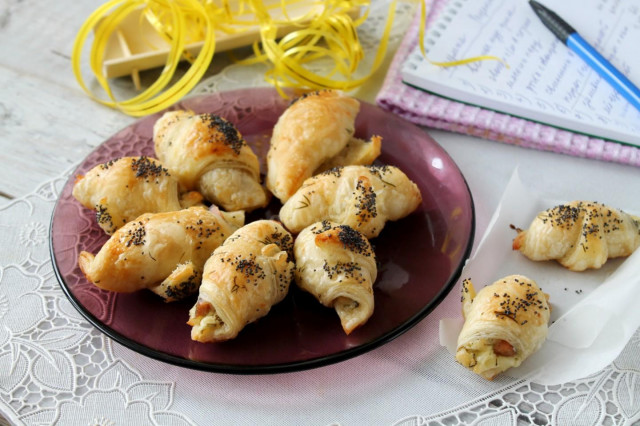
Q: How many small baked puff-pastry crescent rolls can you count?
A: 9